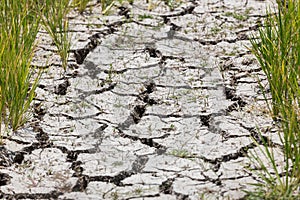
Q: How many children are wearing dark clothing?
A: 0